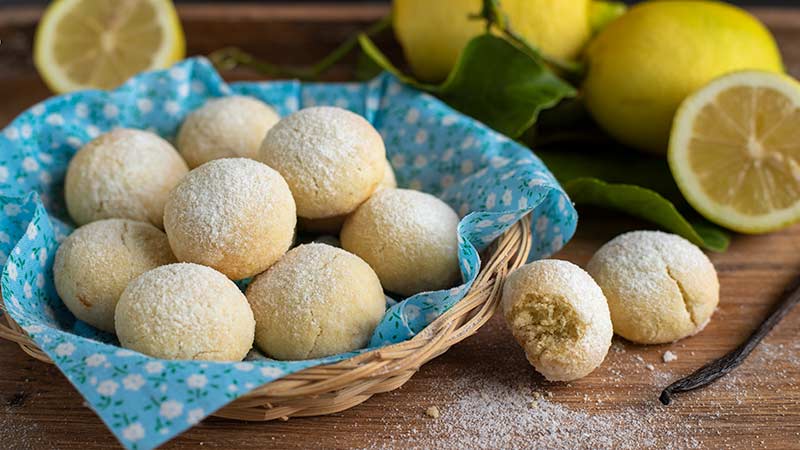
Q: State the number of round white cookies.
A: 11